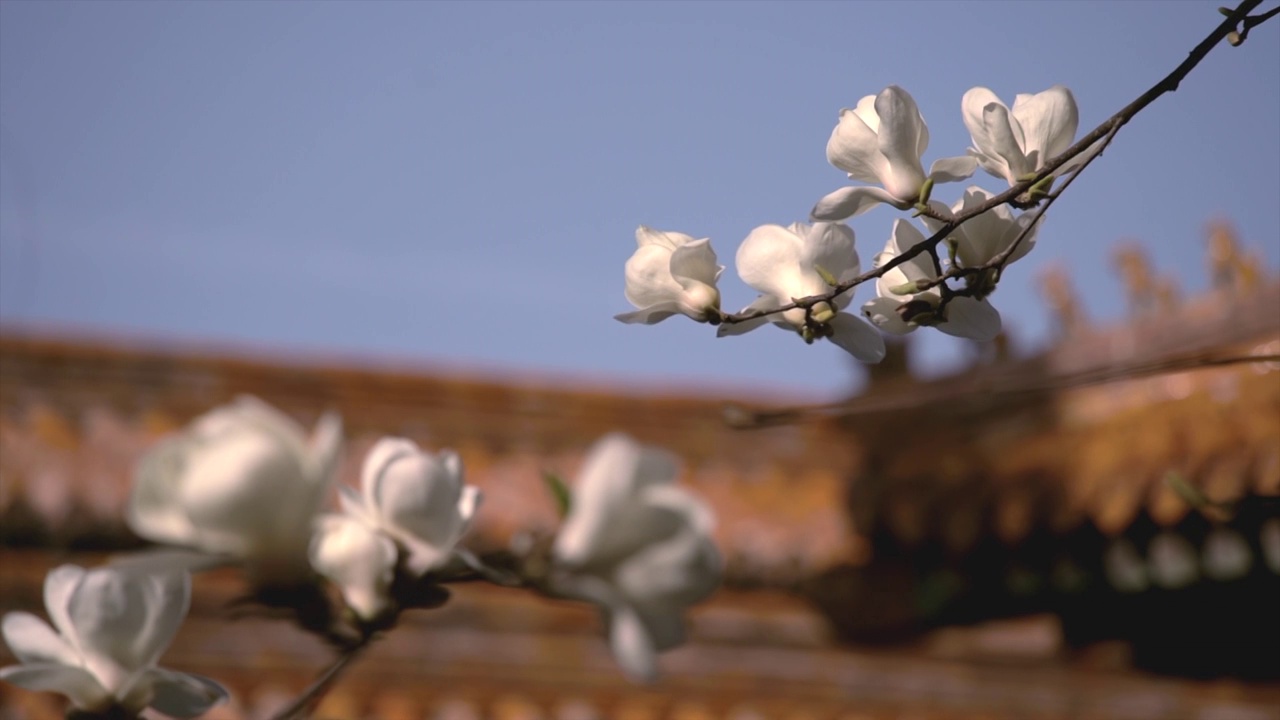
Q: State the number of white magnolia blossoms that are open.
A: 11